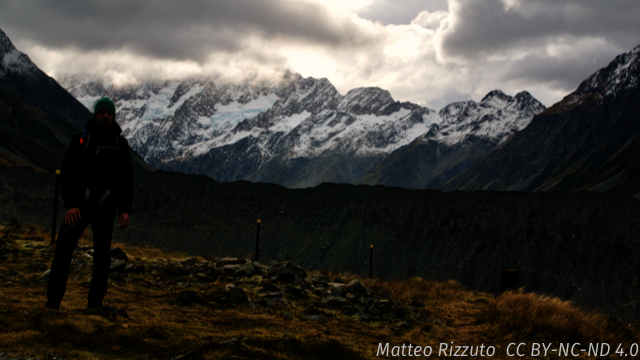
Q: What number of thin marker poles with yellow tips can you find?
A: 3